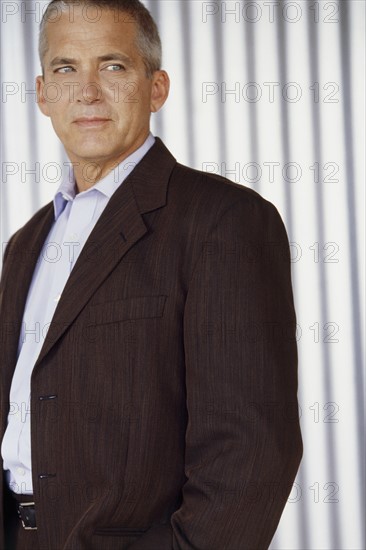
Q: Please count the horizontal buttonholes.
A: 2